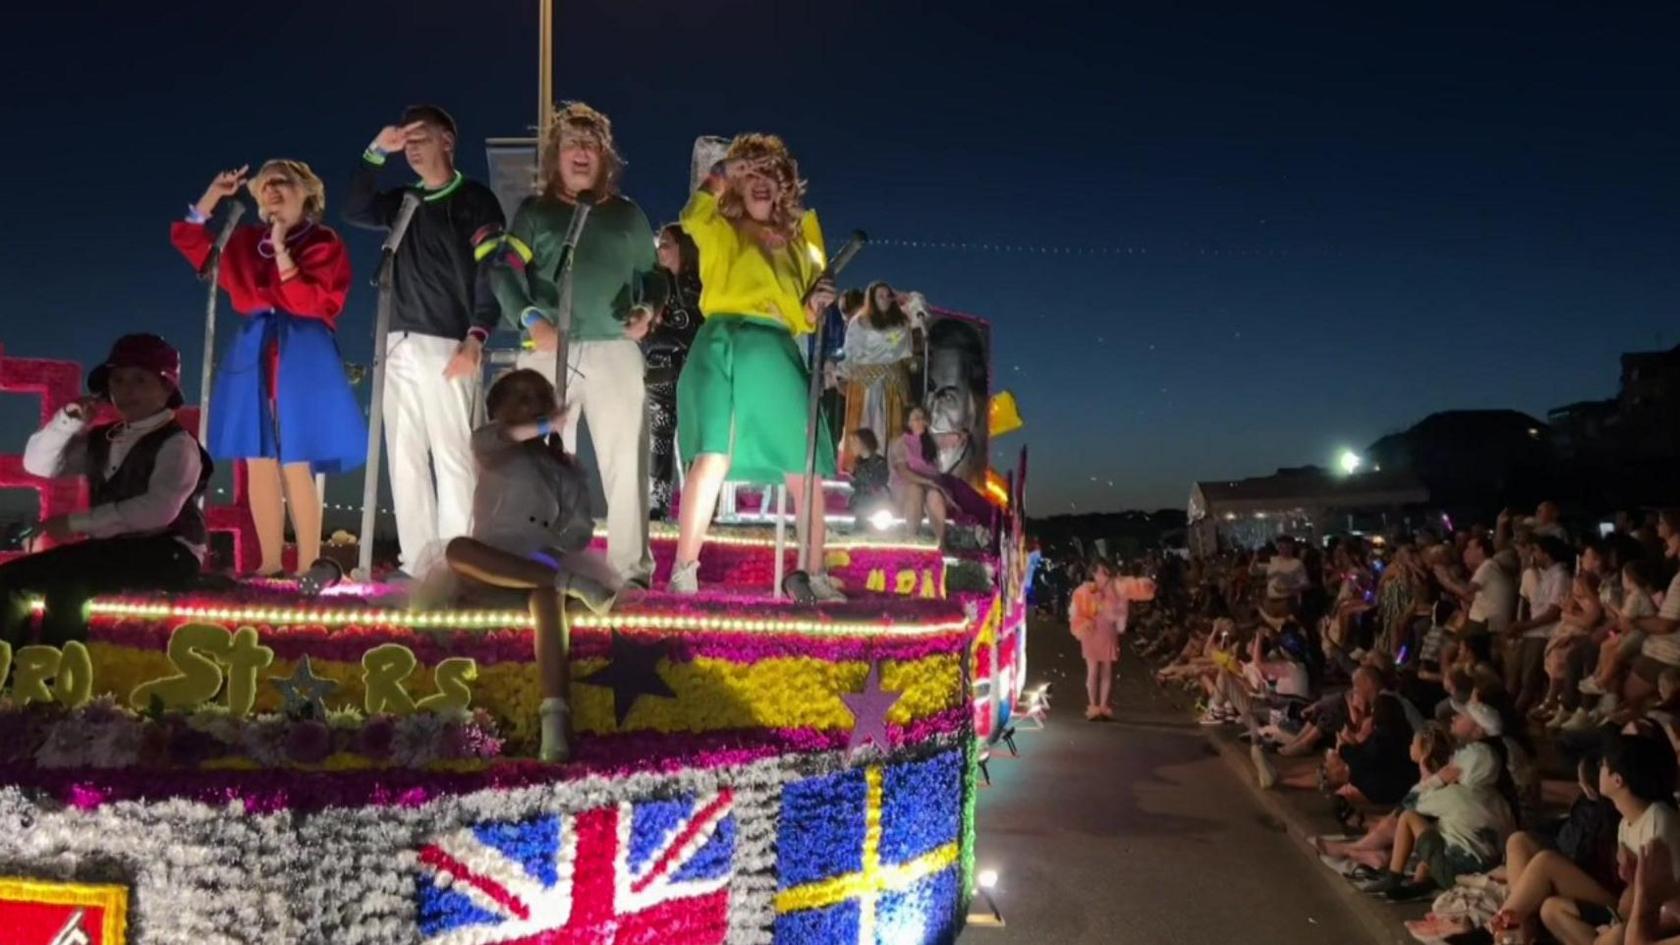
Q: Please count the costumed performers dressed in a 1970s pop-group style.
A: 4